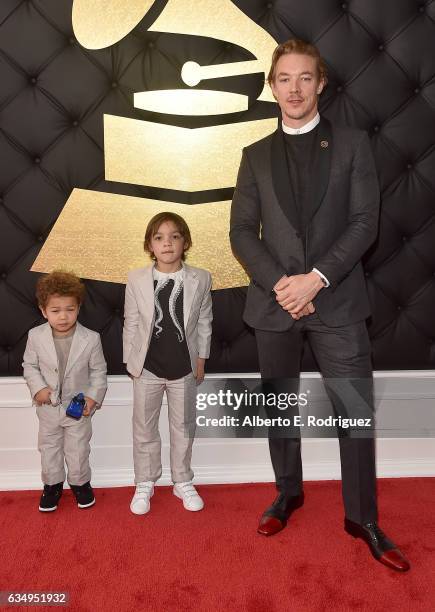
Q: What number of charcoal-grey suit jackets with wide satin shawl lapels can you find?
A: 1